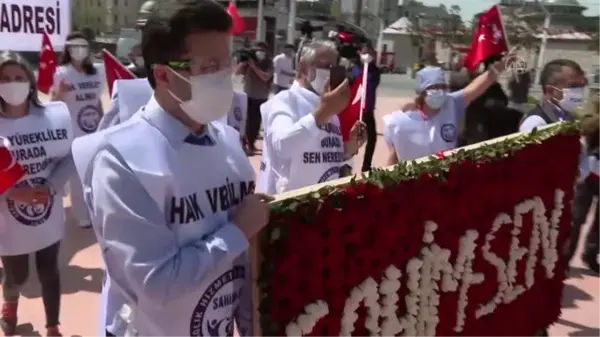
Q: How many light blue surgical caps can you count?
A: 1